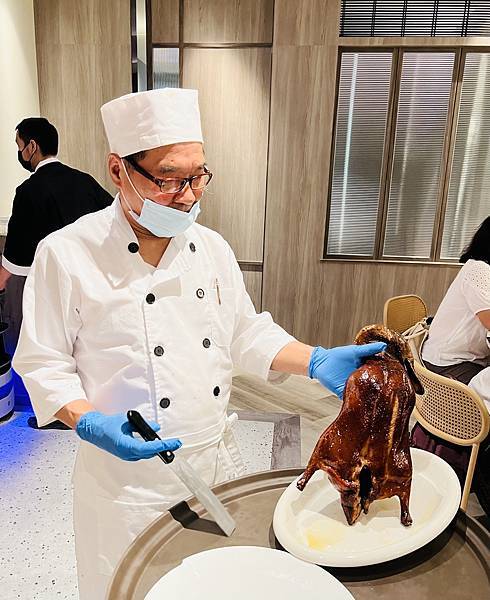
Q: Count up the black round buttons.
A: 8